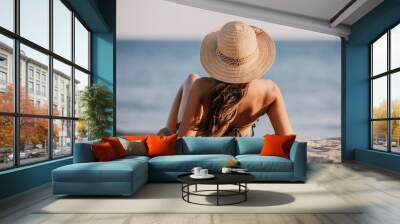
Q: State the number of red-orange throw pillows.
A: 5